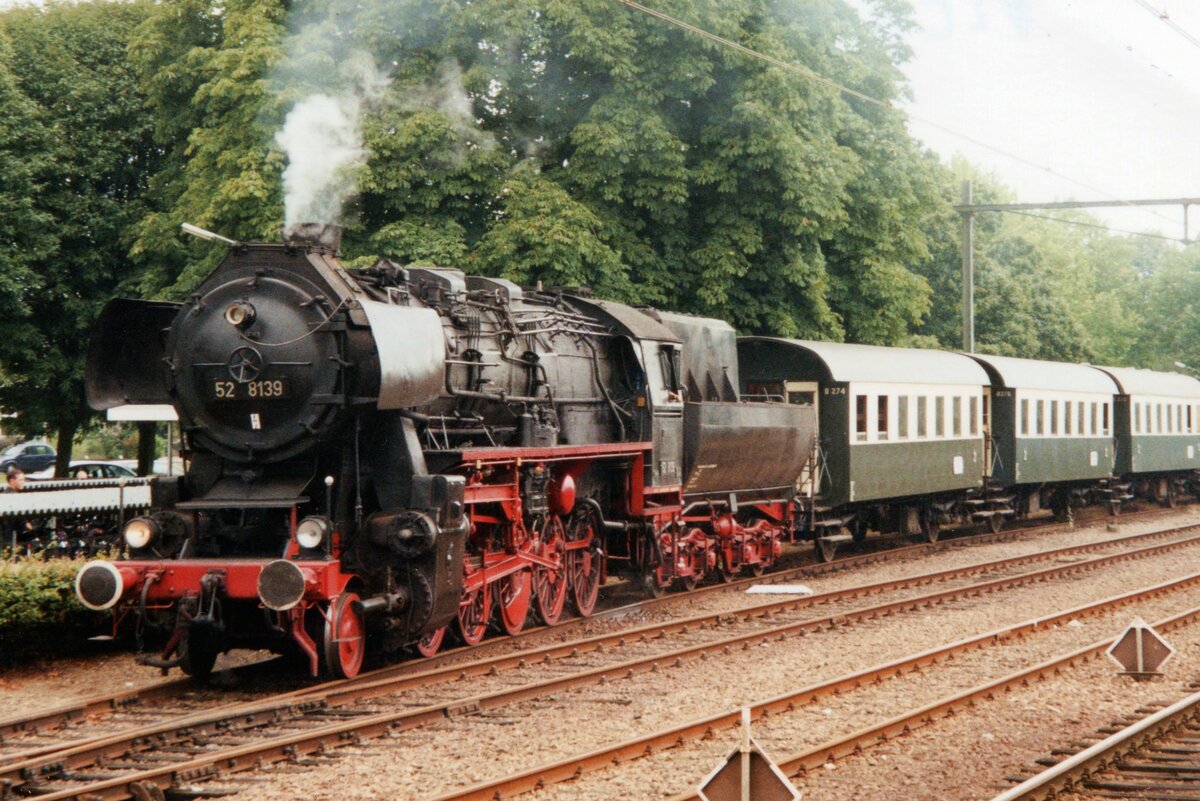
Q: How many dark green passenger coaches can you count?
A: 3